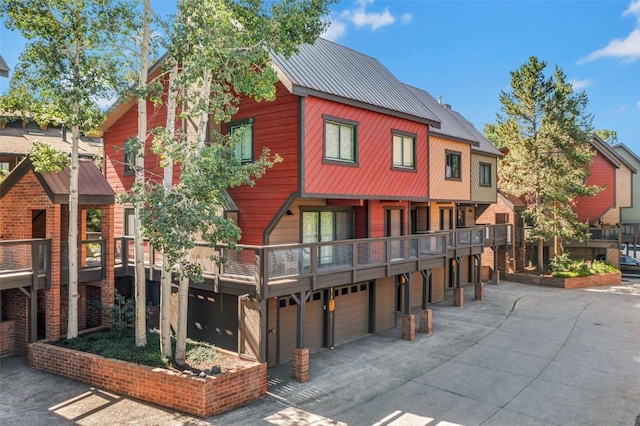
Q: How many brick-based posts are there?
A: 6